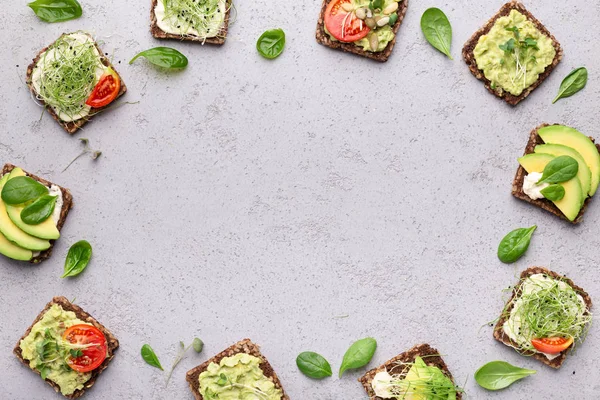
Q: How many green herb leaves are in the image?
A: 15